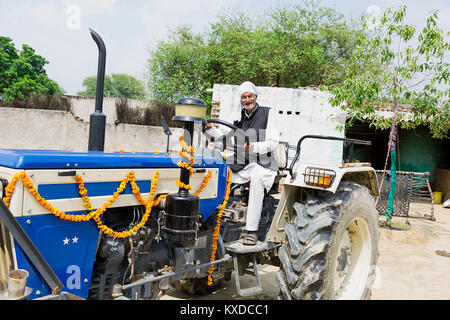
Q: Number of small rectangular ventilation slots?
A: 3